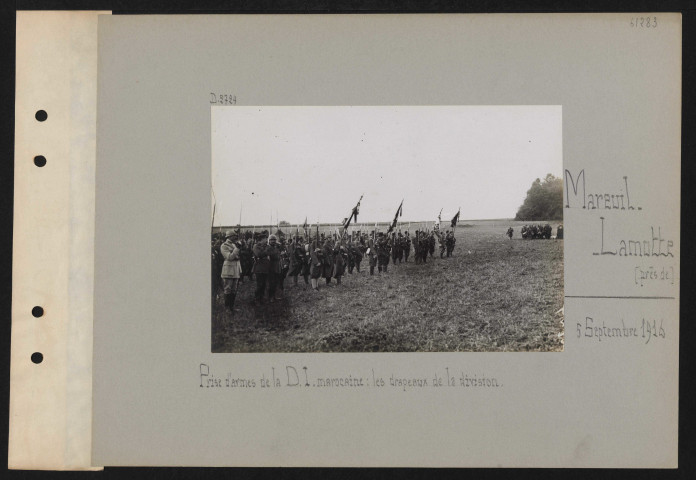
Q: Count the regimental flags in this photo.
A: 4